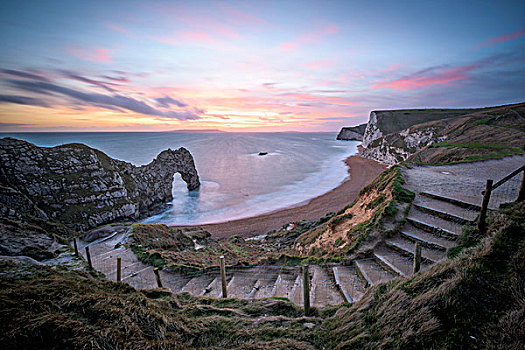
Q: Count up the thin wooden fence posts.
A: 9